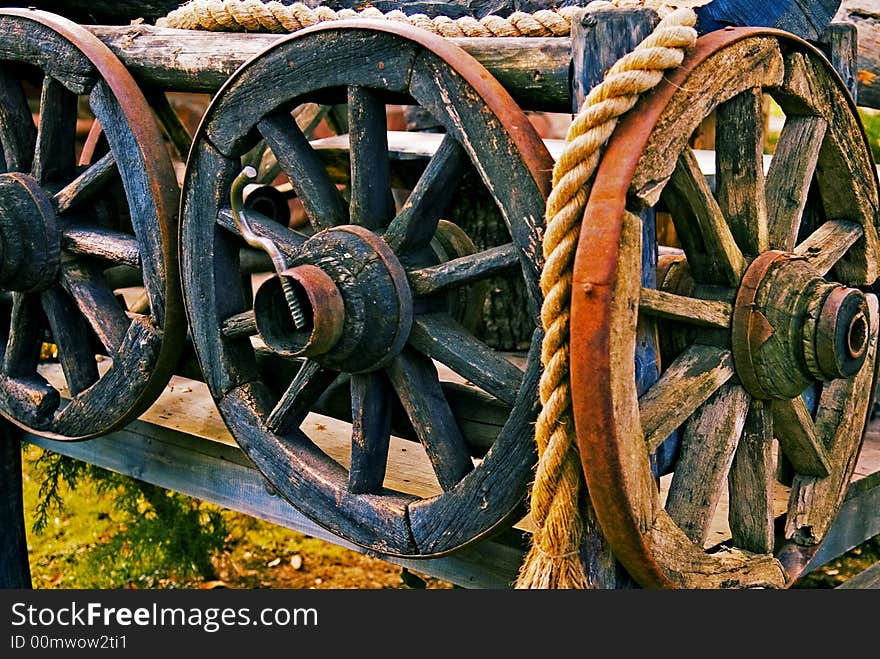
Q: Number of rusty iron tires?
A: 3